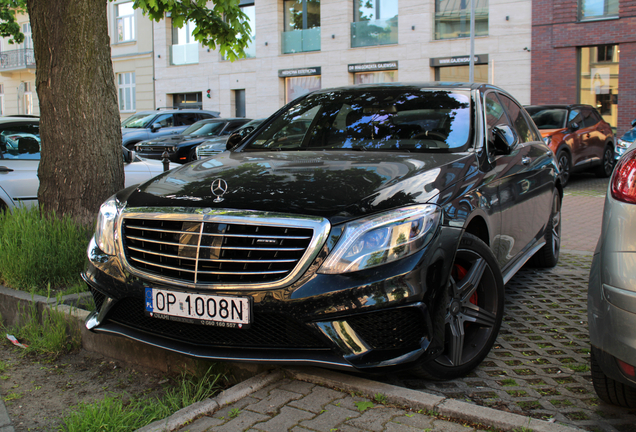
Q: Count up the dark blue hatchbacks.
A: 0